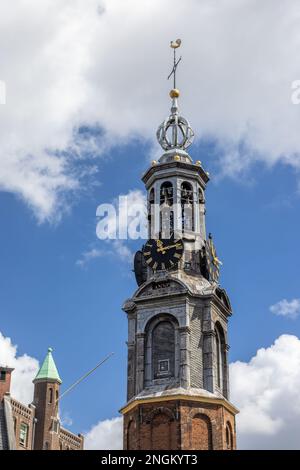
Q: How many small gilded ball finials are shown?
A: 4